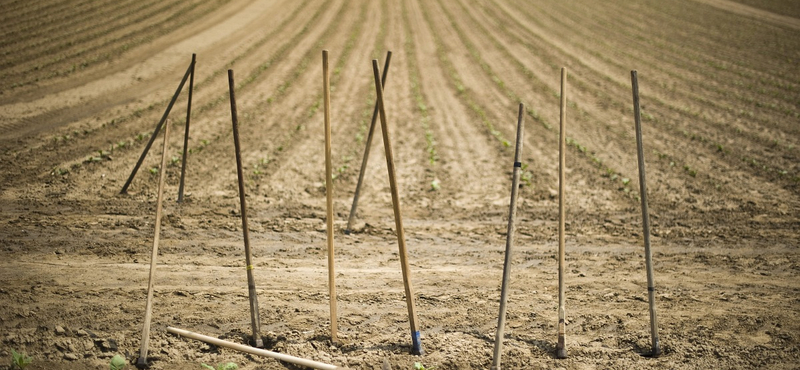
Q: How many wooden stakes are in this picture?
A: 11